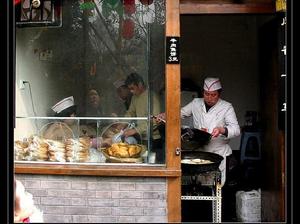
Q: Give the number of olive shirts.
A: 1